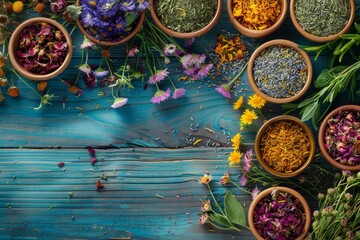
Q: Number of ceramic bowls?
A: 9